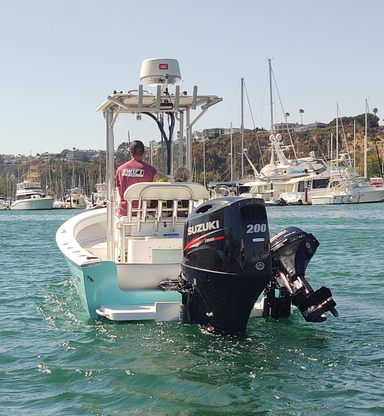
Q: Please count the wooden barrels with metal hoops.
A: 0